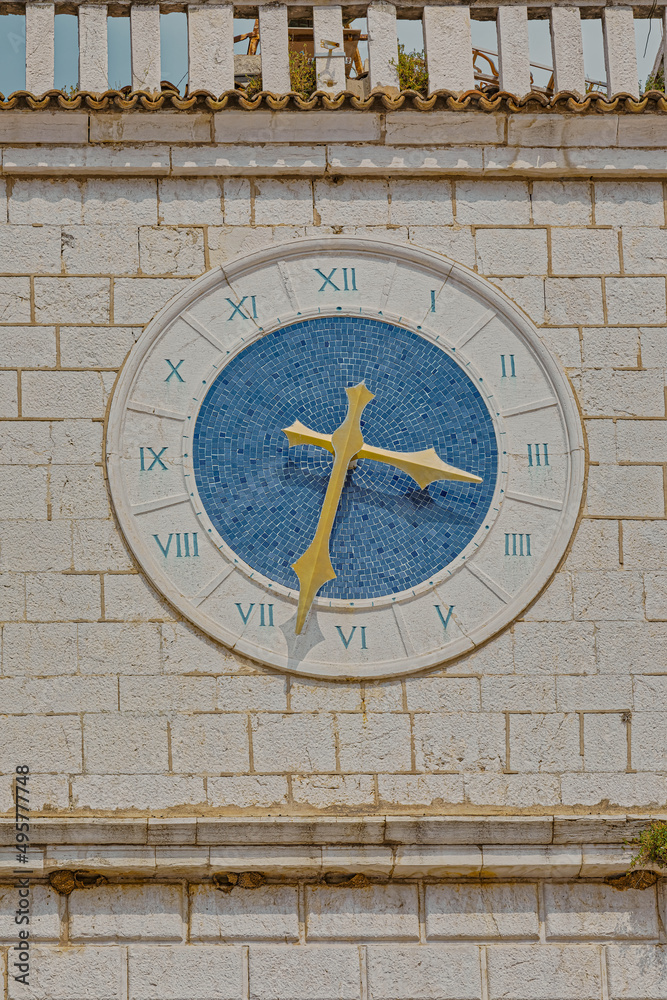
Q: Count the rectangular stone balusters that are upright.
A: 11